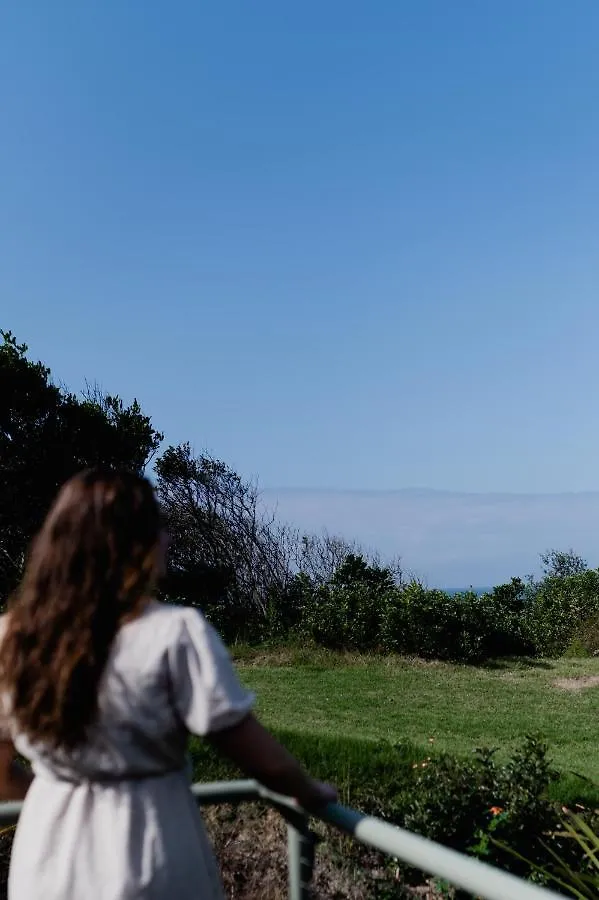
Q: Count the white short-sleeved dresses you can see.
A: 1